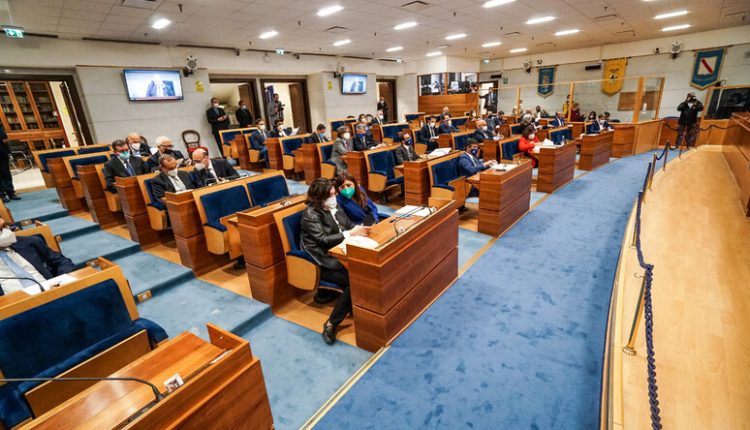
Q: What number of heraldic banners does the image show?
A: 3